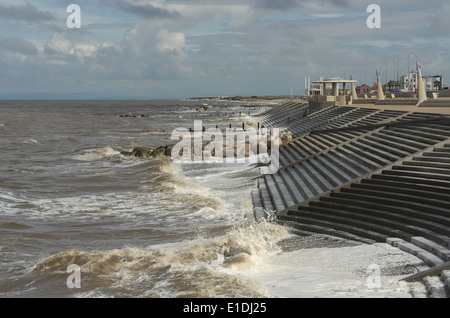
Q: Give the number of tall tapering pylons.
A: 3